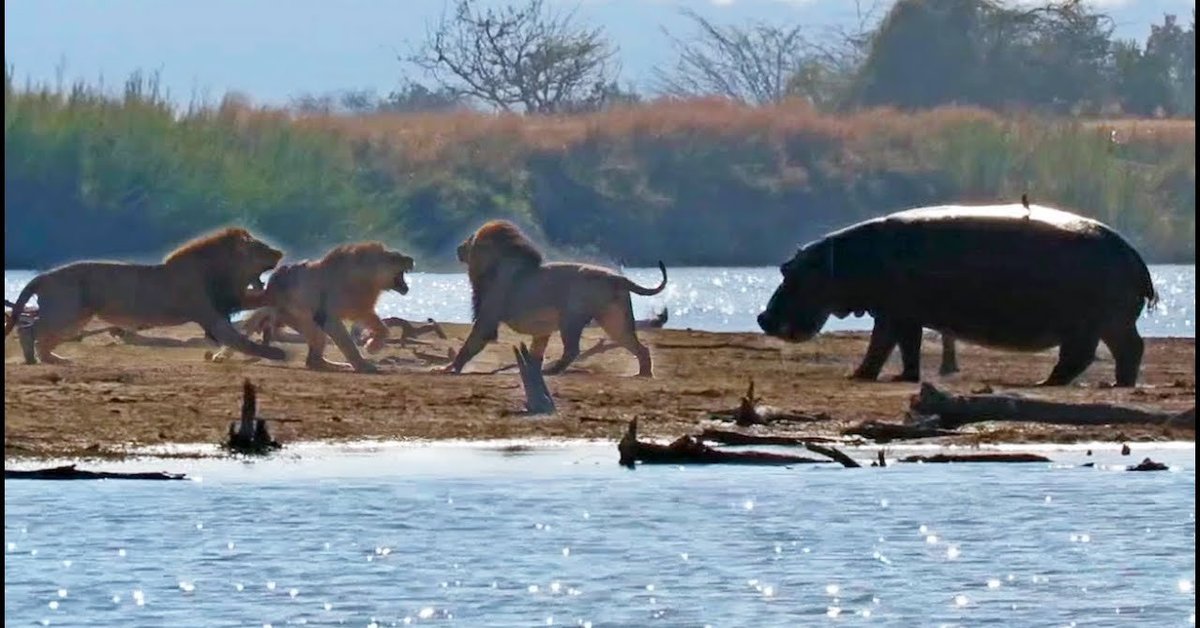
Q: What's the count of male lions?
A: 3